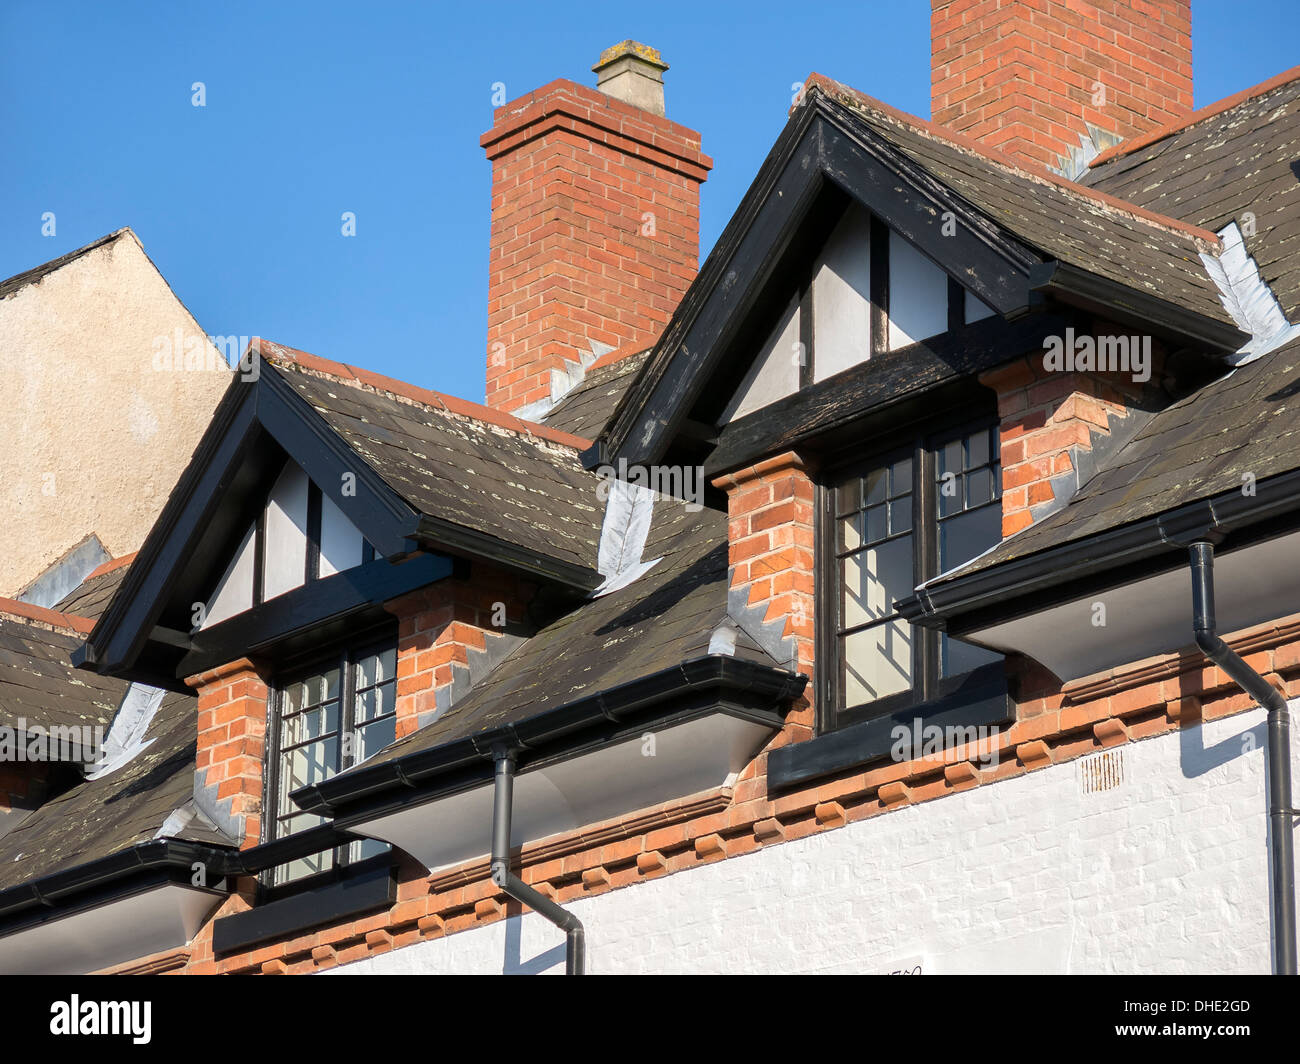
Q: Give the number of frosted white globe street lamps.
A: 0